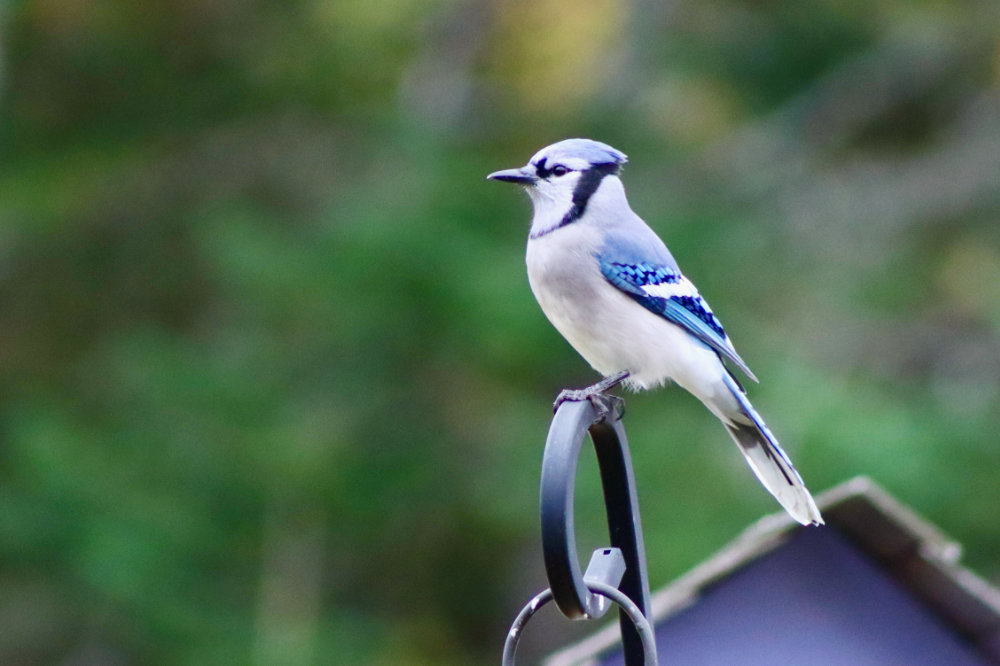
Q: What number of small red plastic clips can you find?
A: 0